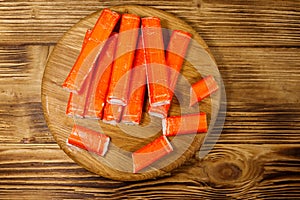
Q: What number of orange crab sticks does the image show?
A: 12